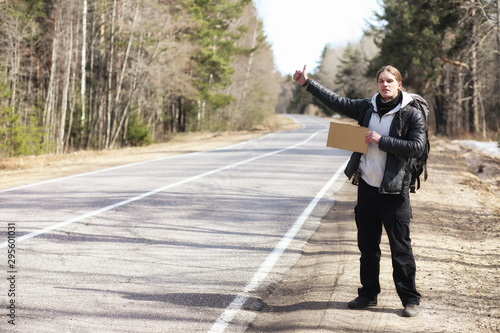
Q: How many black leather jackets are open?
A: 1